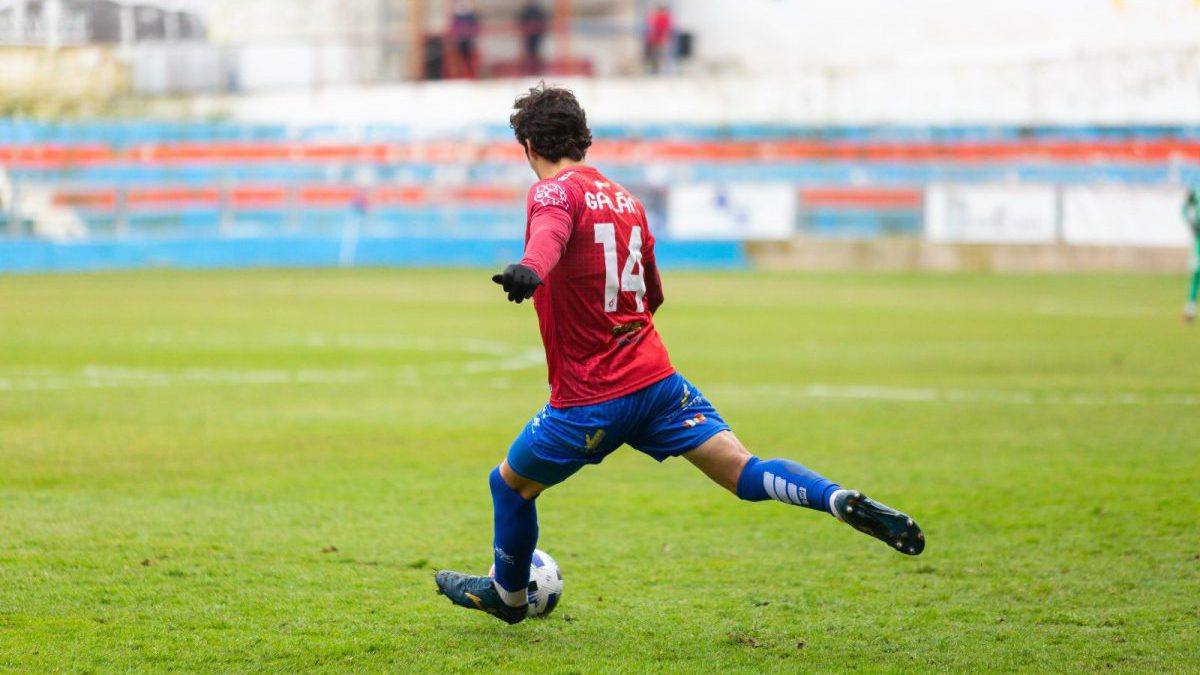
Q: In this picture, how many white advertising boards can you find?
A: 3